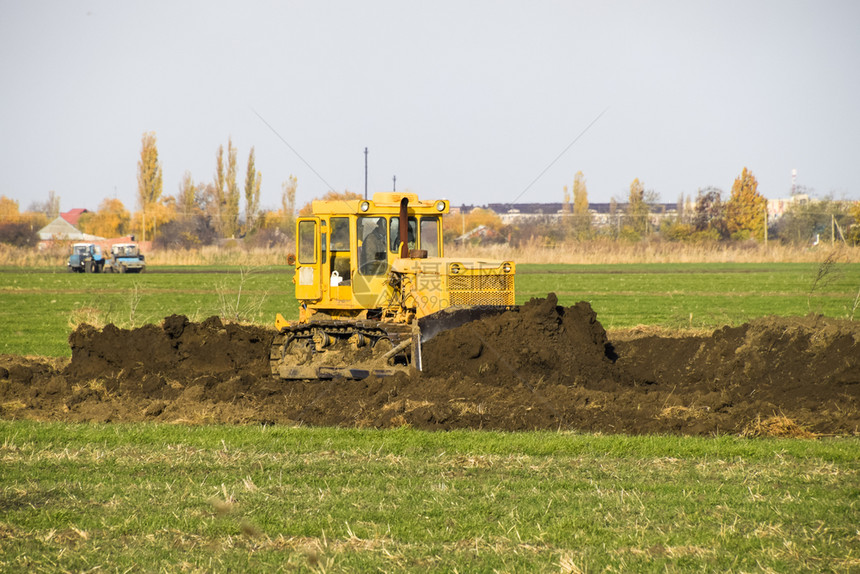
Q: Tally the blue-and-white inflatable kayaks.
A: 0